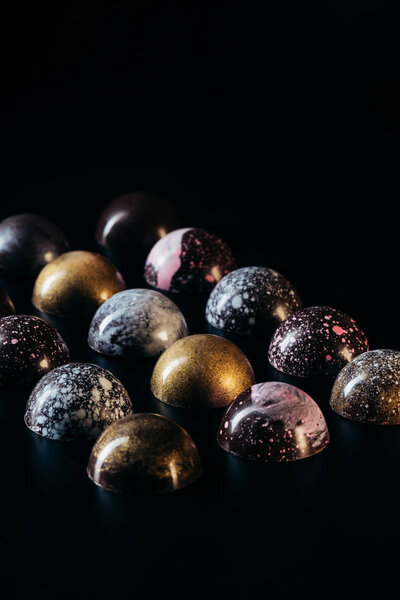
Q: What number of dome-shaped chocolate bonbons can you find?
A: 14